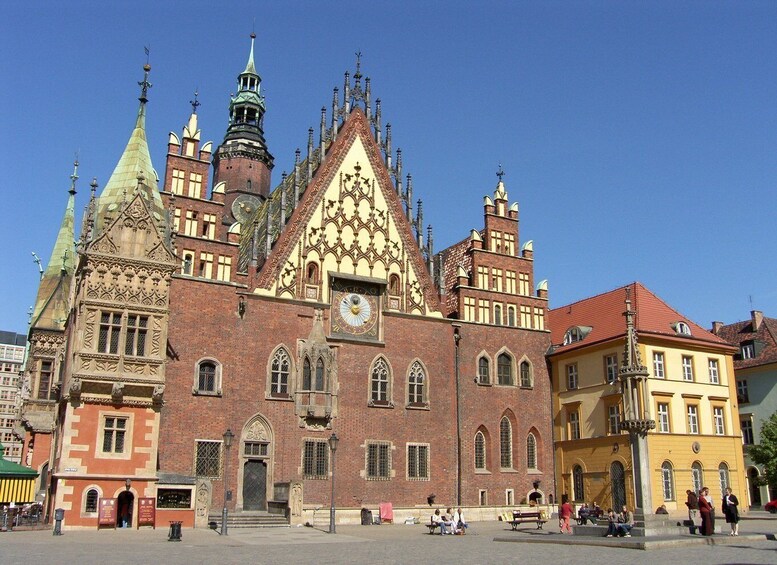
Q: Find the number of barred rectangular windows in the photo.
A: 4